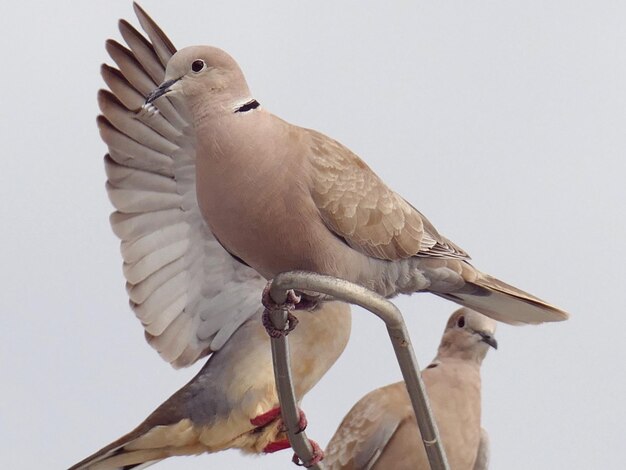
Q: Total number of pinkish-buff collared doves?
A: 2